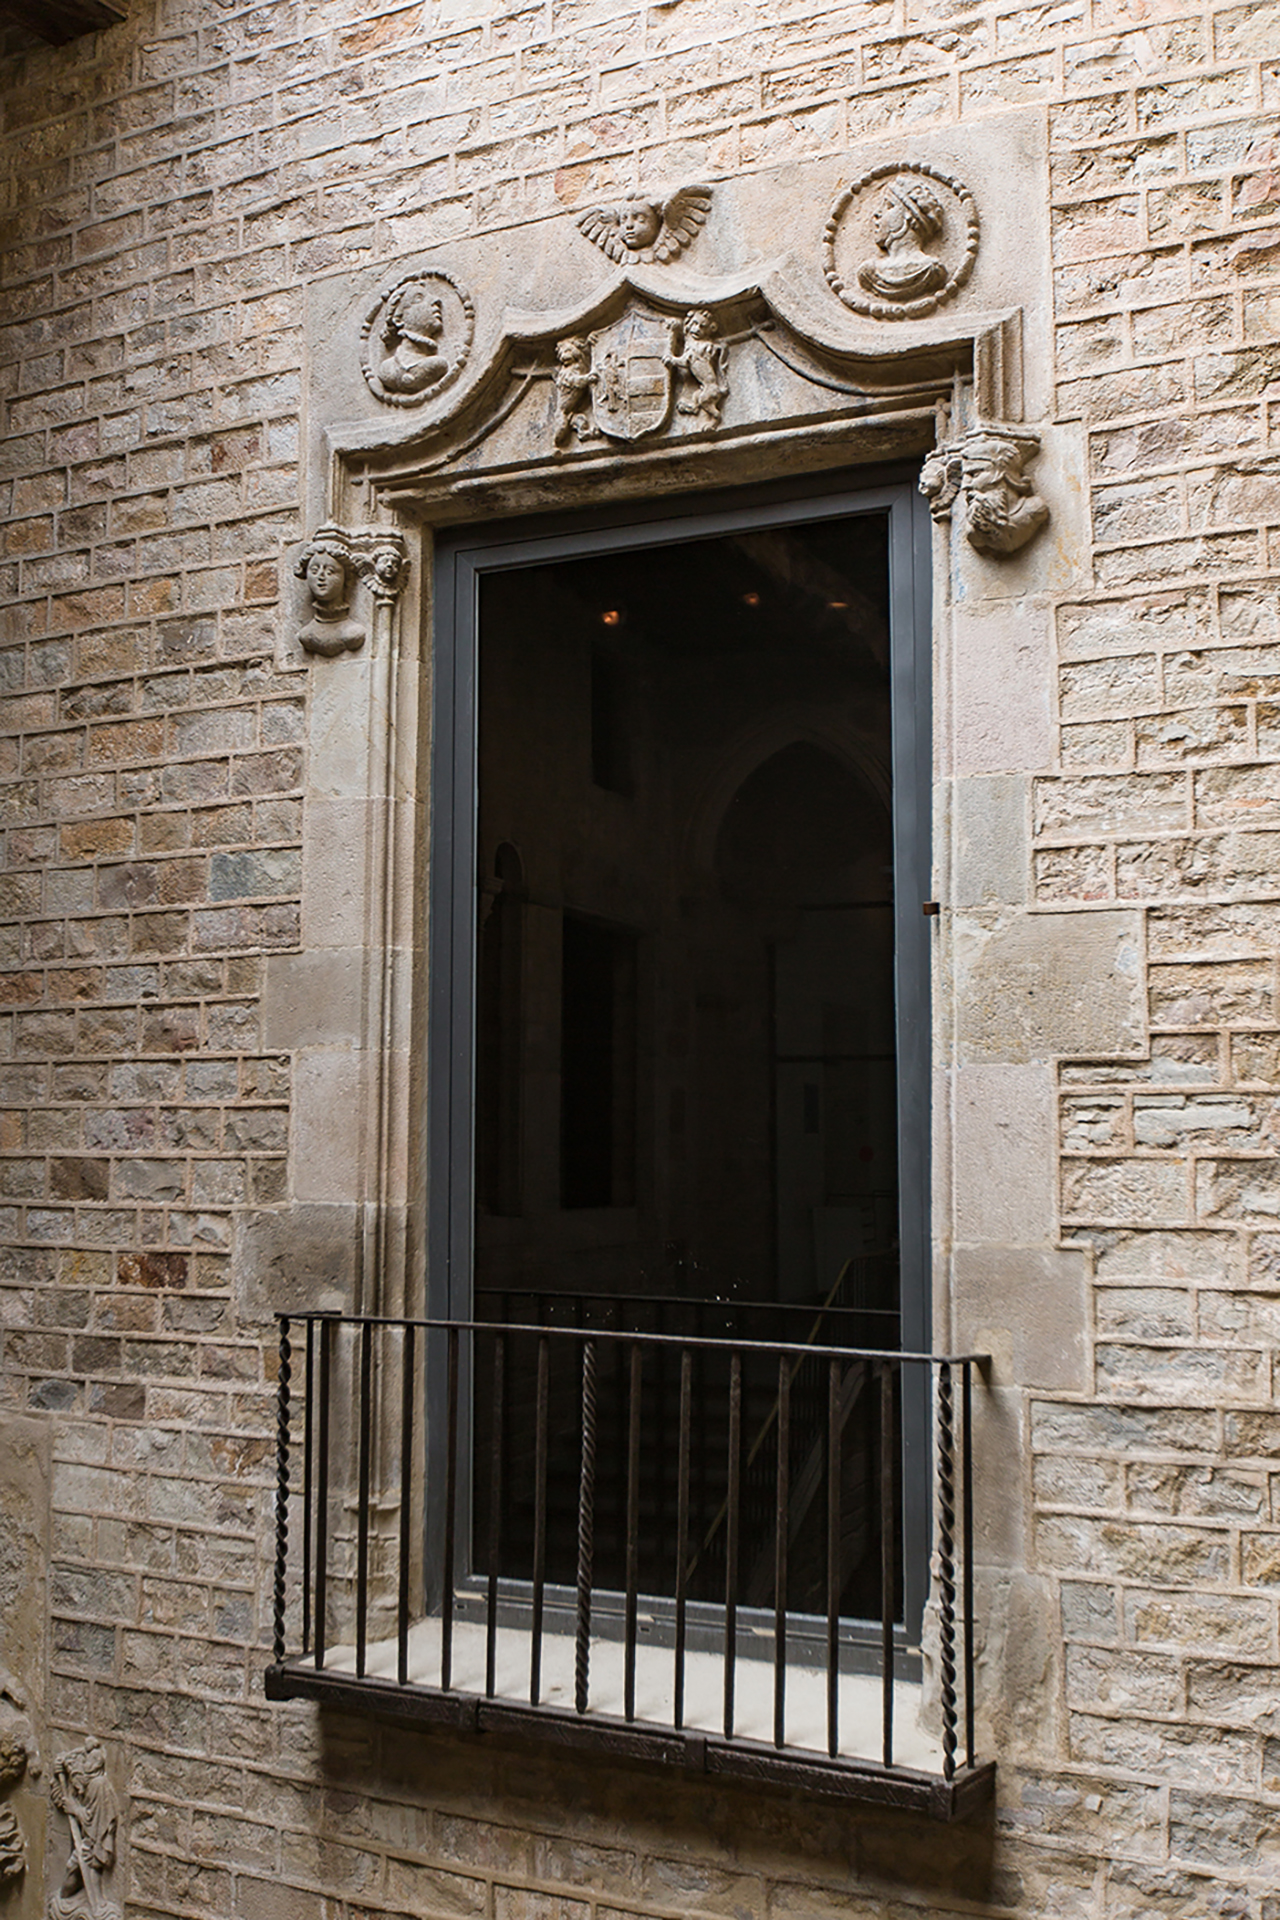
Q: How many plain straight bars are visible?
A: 14